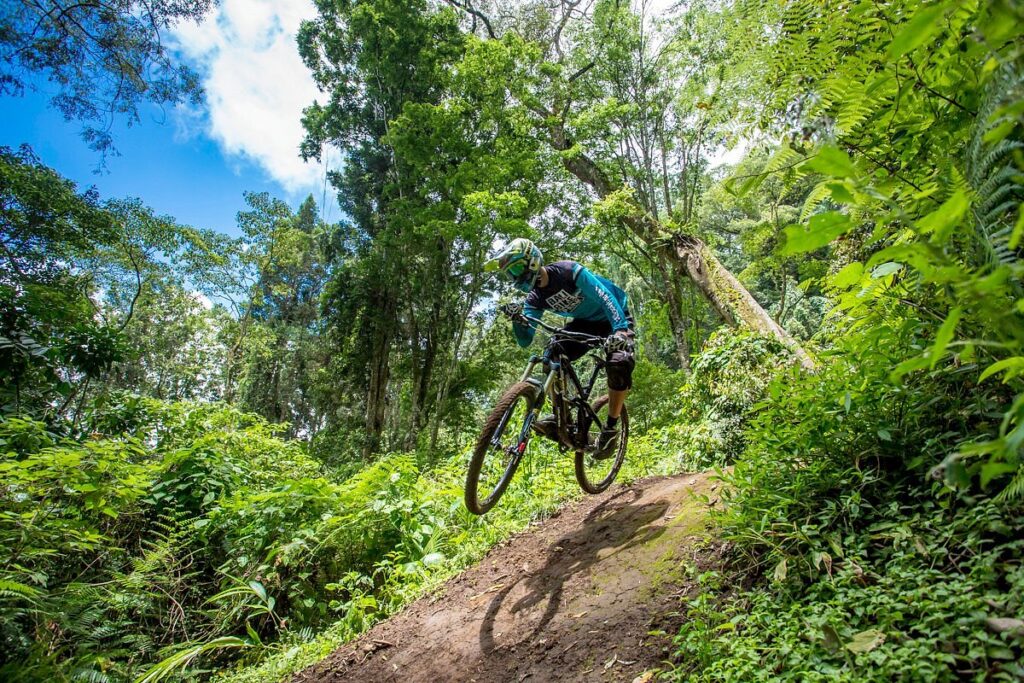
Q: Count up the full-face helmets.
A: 1